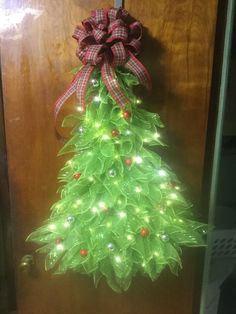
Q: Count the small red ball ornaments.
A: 9